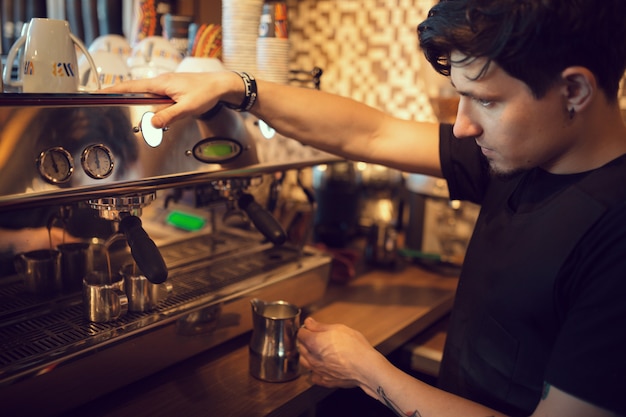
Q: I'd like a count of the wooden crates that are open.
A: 0